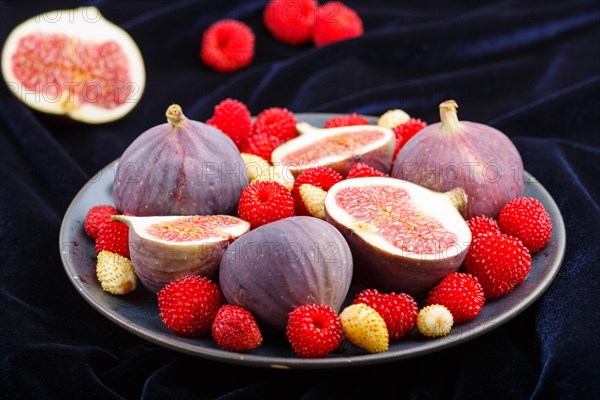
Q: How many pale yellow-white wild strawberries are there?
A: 7